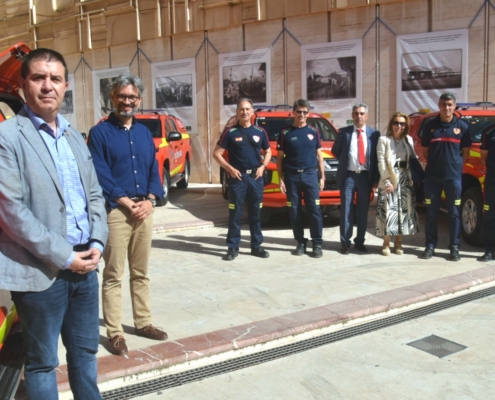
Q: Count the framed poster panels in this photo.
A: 6